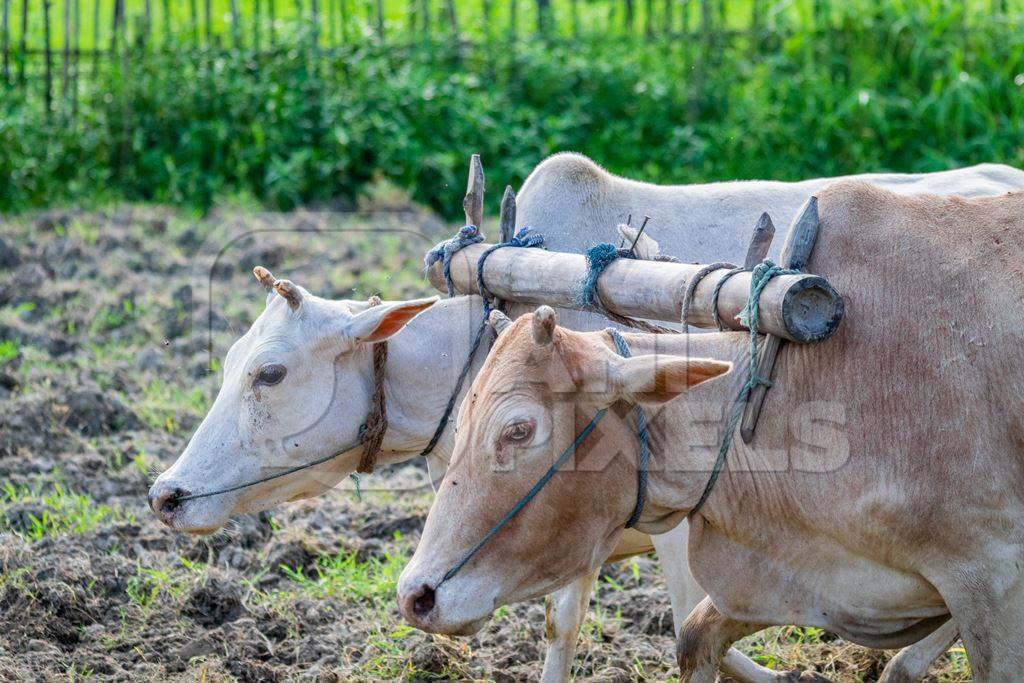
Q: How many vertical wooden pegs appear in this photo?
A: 4